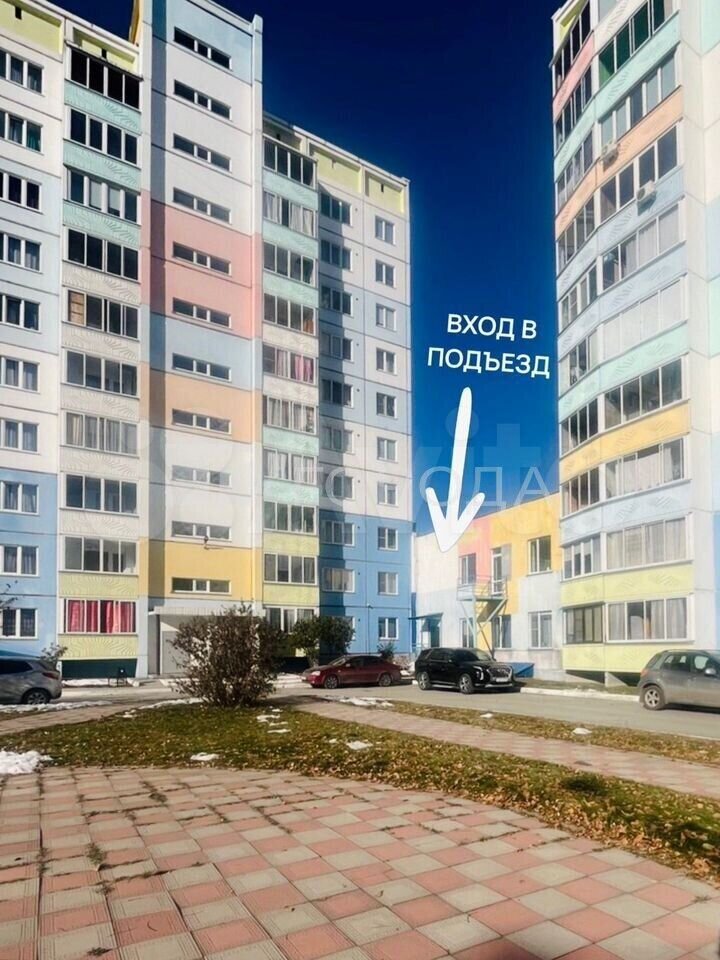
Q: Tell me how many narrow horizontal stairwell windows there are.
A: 11